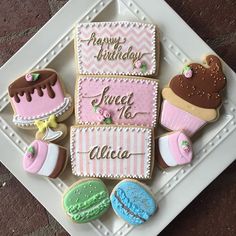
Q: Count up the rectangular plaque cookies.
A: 3